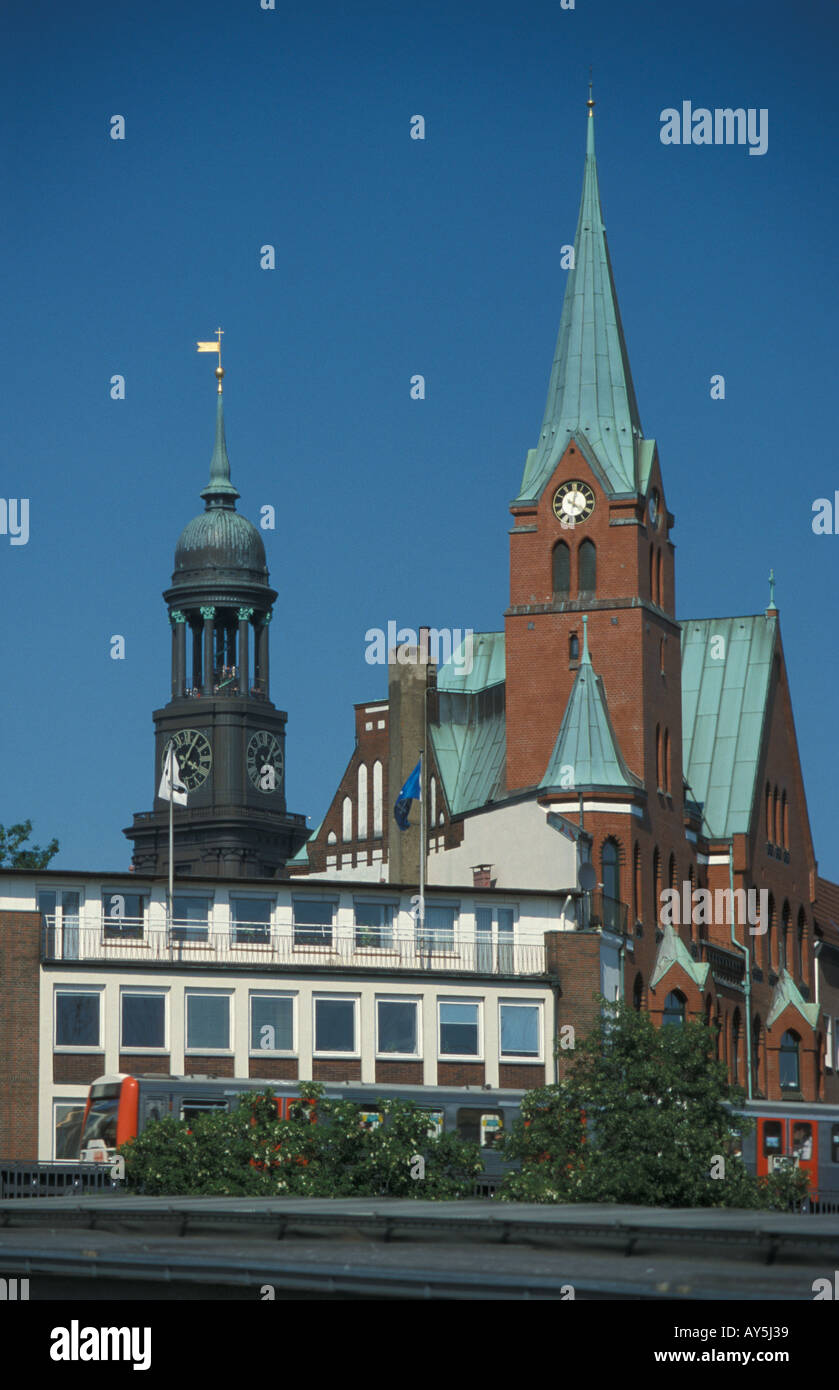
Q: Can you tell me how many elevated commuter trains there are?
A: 1